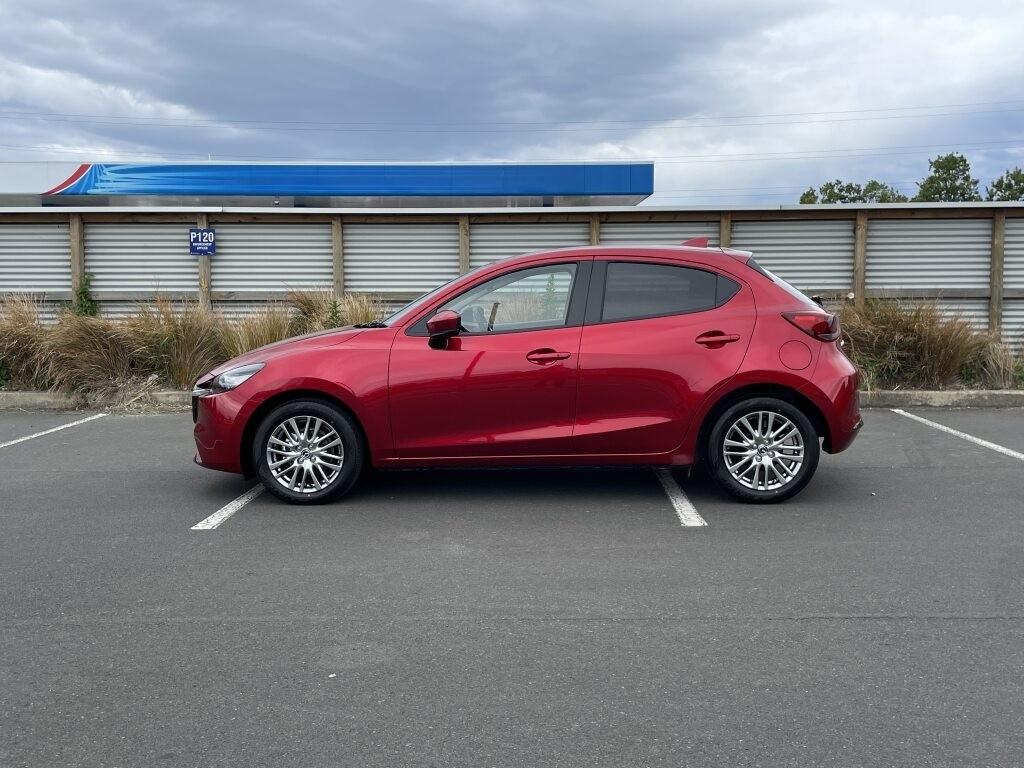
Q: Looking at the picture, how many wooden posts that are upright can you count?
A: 8